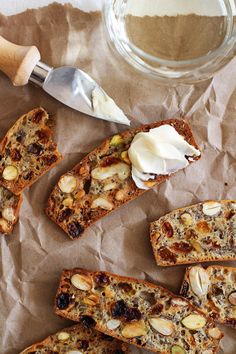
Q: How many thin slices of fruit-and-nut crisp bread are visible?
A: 7